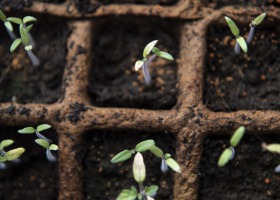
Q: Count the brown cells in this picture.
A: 6